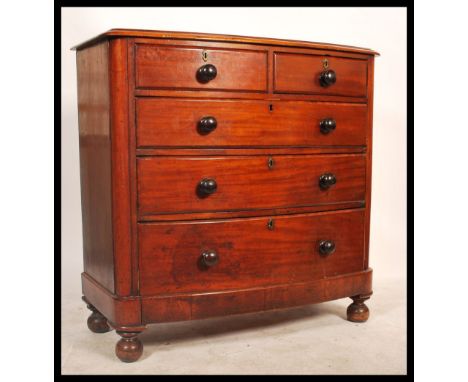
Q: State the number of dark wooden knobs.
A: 8